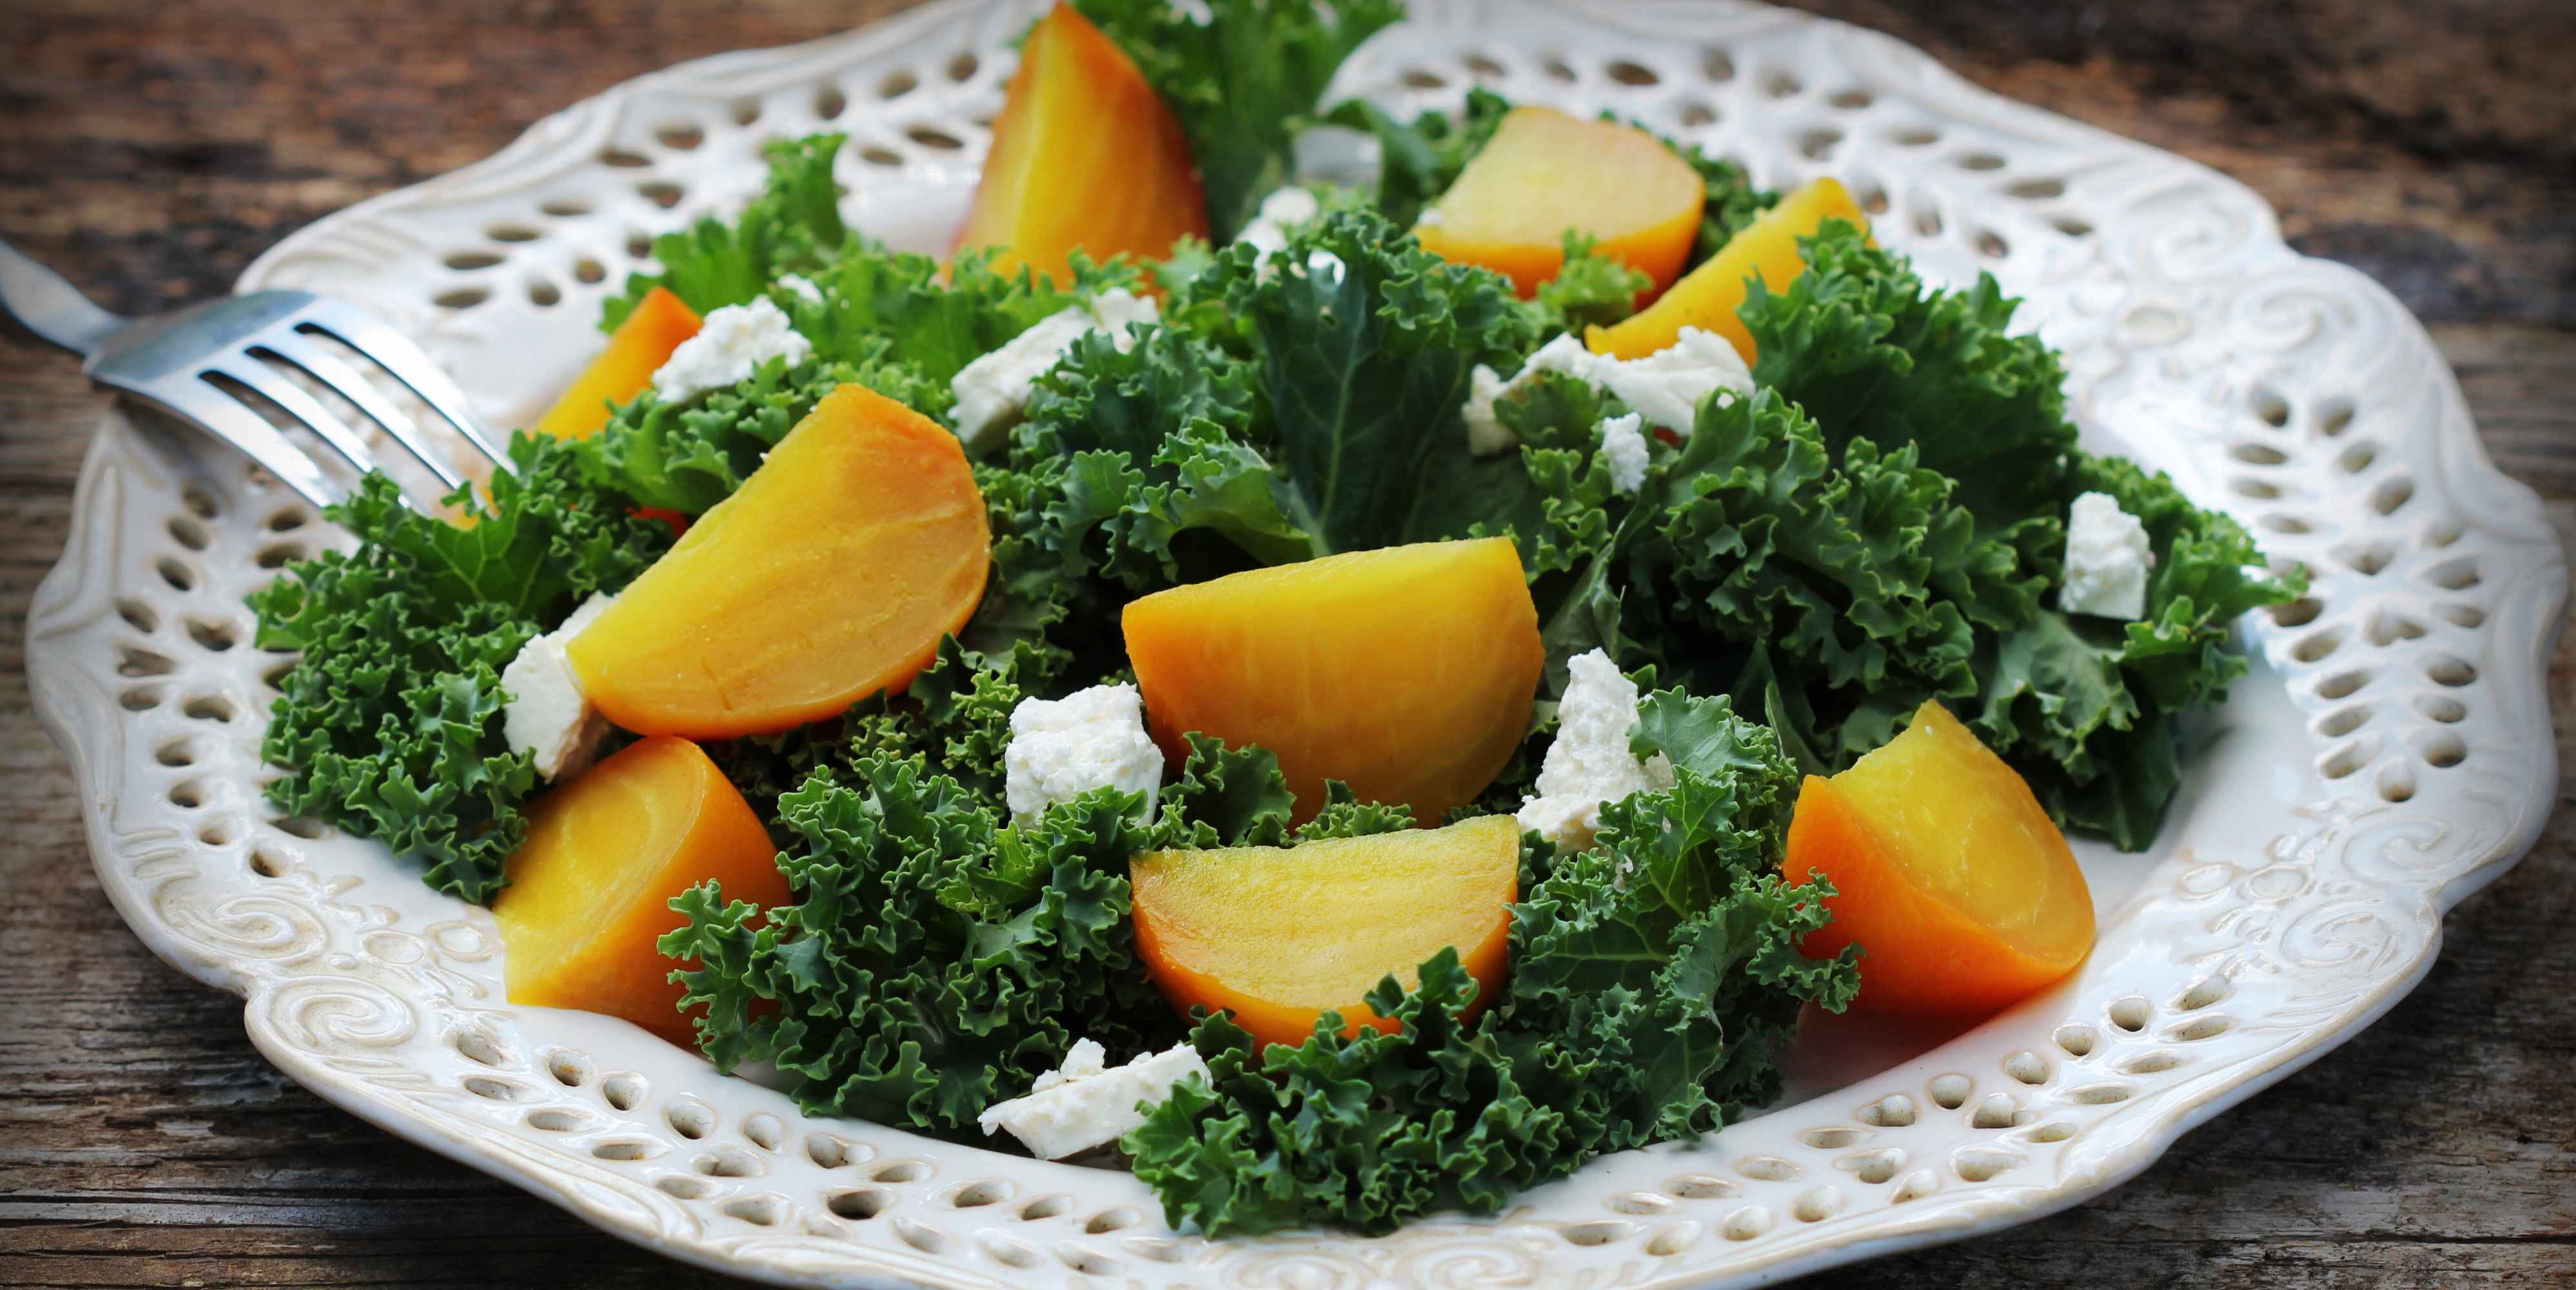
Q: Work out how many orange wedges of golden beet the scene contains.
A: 9